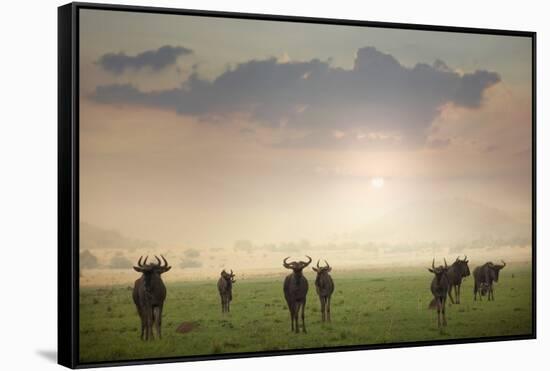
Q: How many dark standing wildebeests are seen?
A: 7